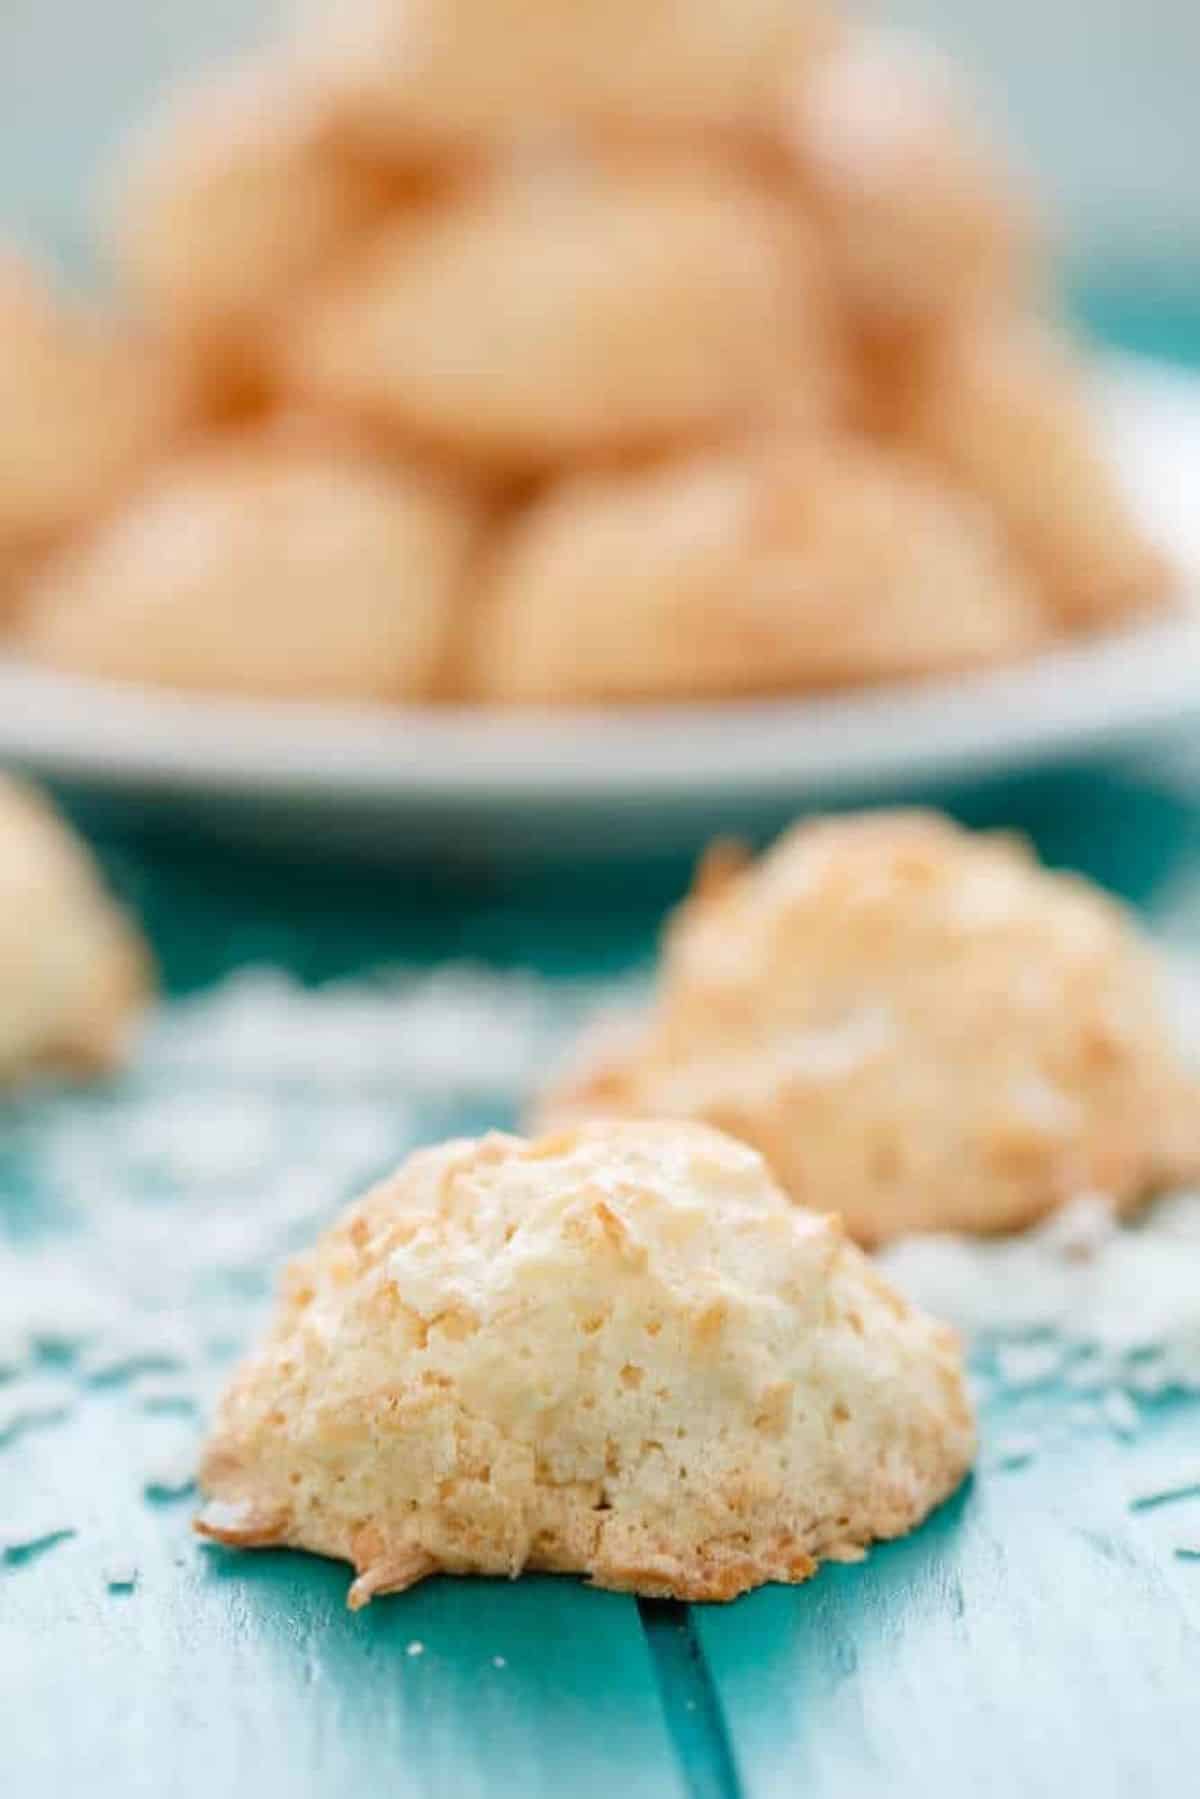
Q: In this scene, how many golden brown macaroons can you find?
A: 11